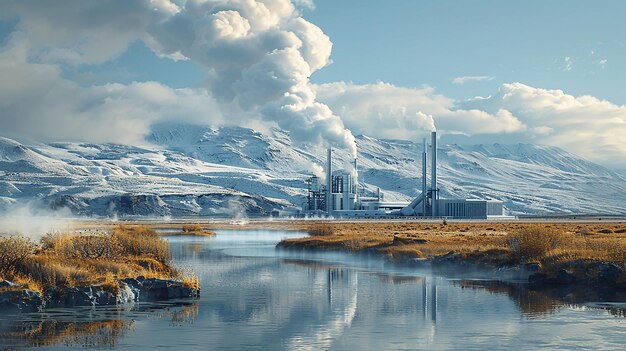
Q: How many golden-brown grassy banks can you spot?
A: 2